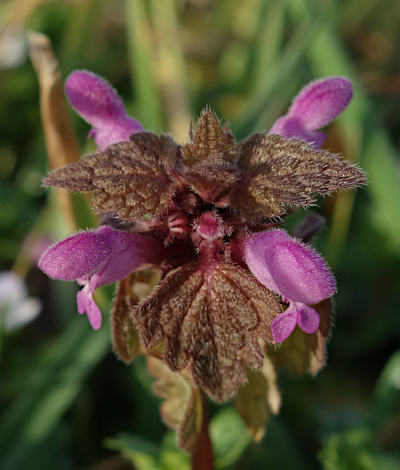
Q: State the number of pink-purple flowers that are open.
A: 4